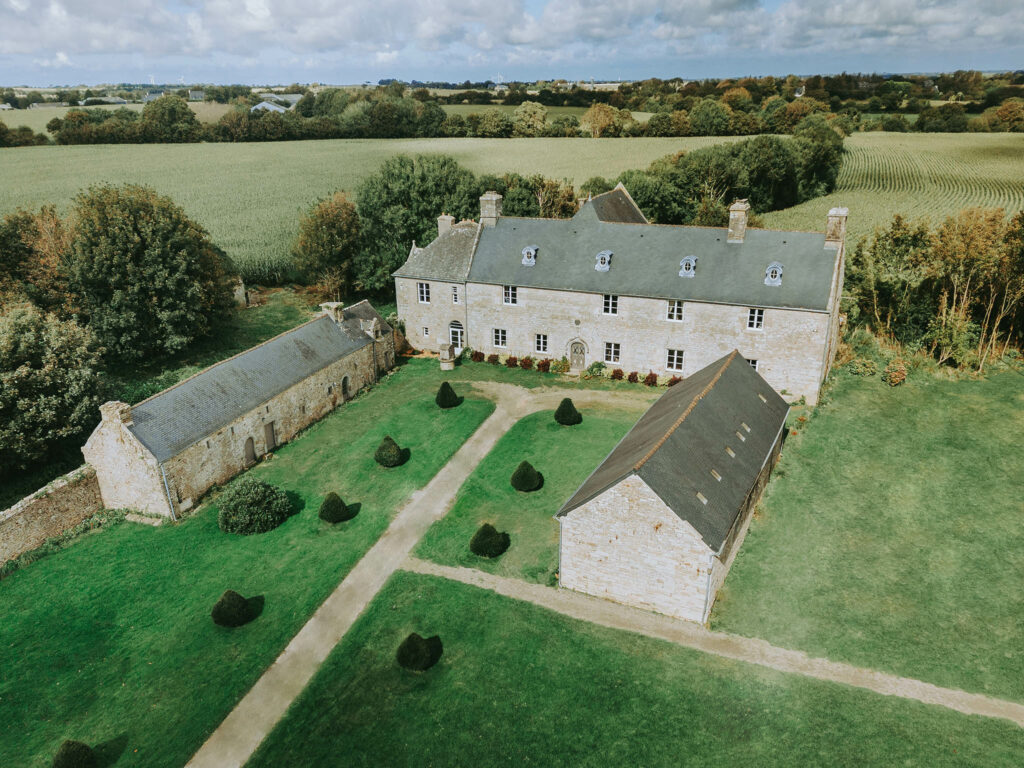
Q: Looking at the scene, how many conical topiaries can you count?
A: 9